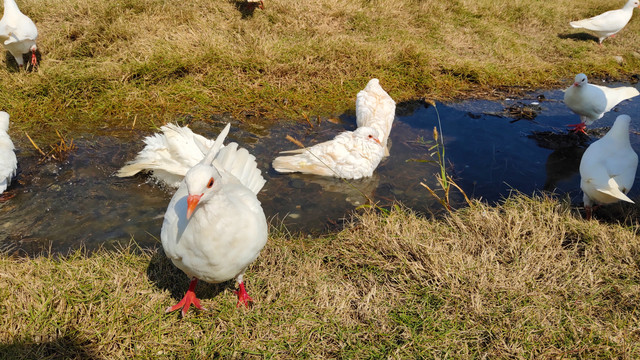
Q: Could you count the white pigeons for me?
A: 9